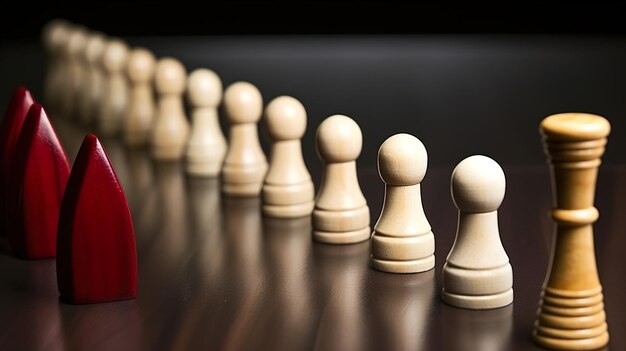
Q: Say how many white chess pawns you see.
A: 12